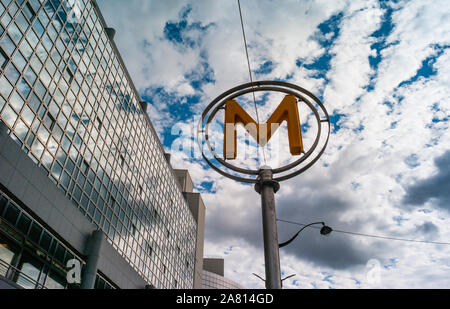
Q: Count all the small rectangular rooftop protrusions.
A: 3